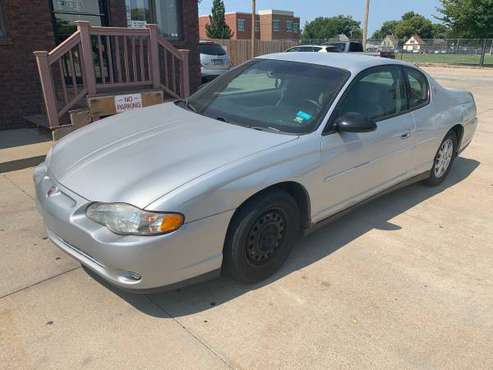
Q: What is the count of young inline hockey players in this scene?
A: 0